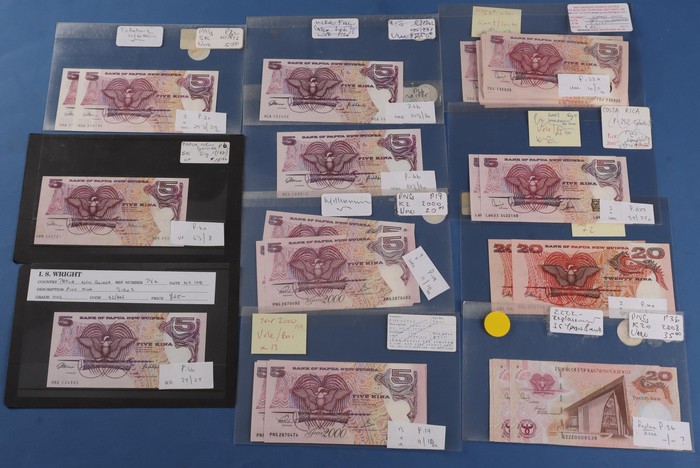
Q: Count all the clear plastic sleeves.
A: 9